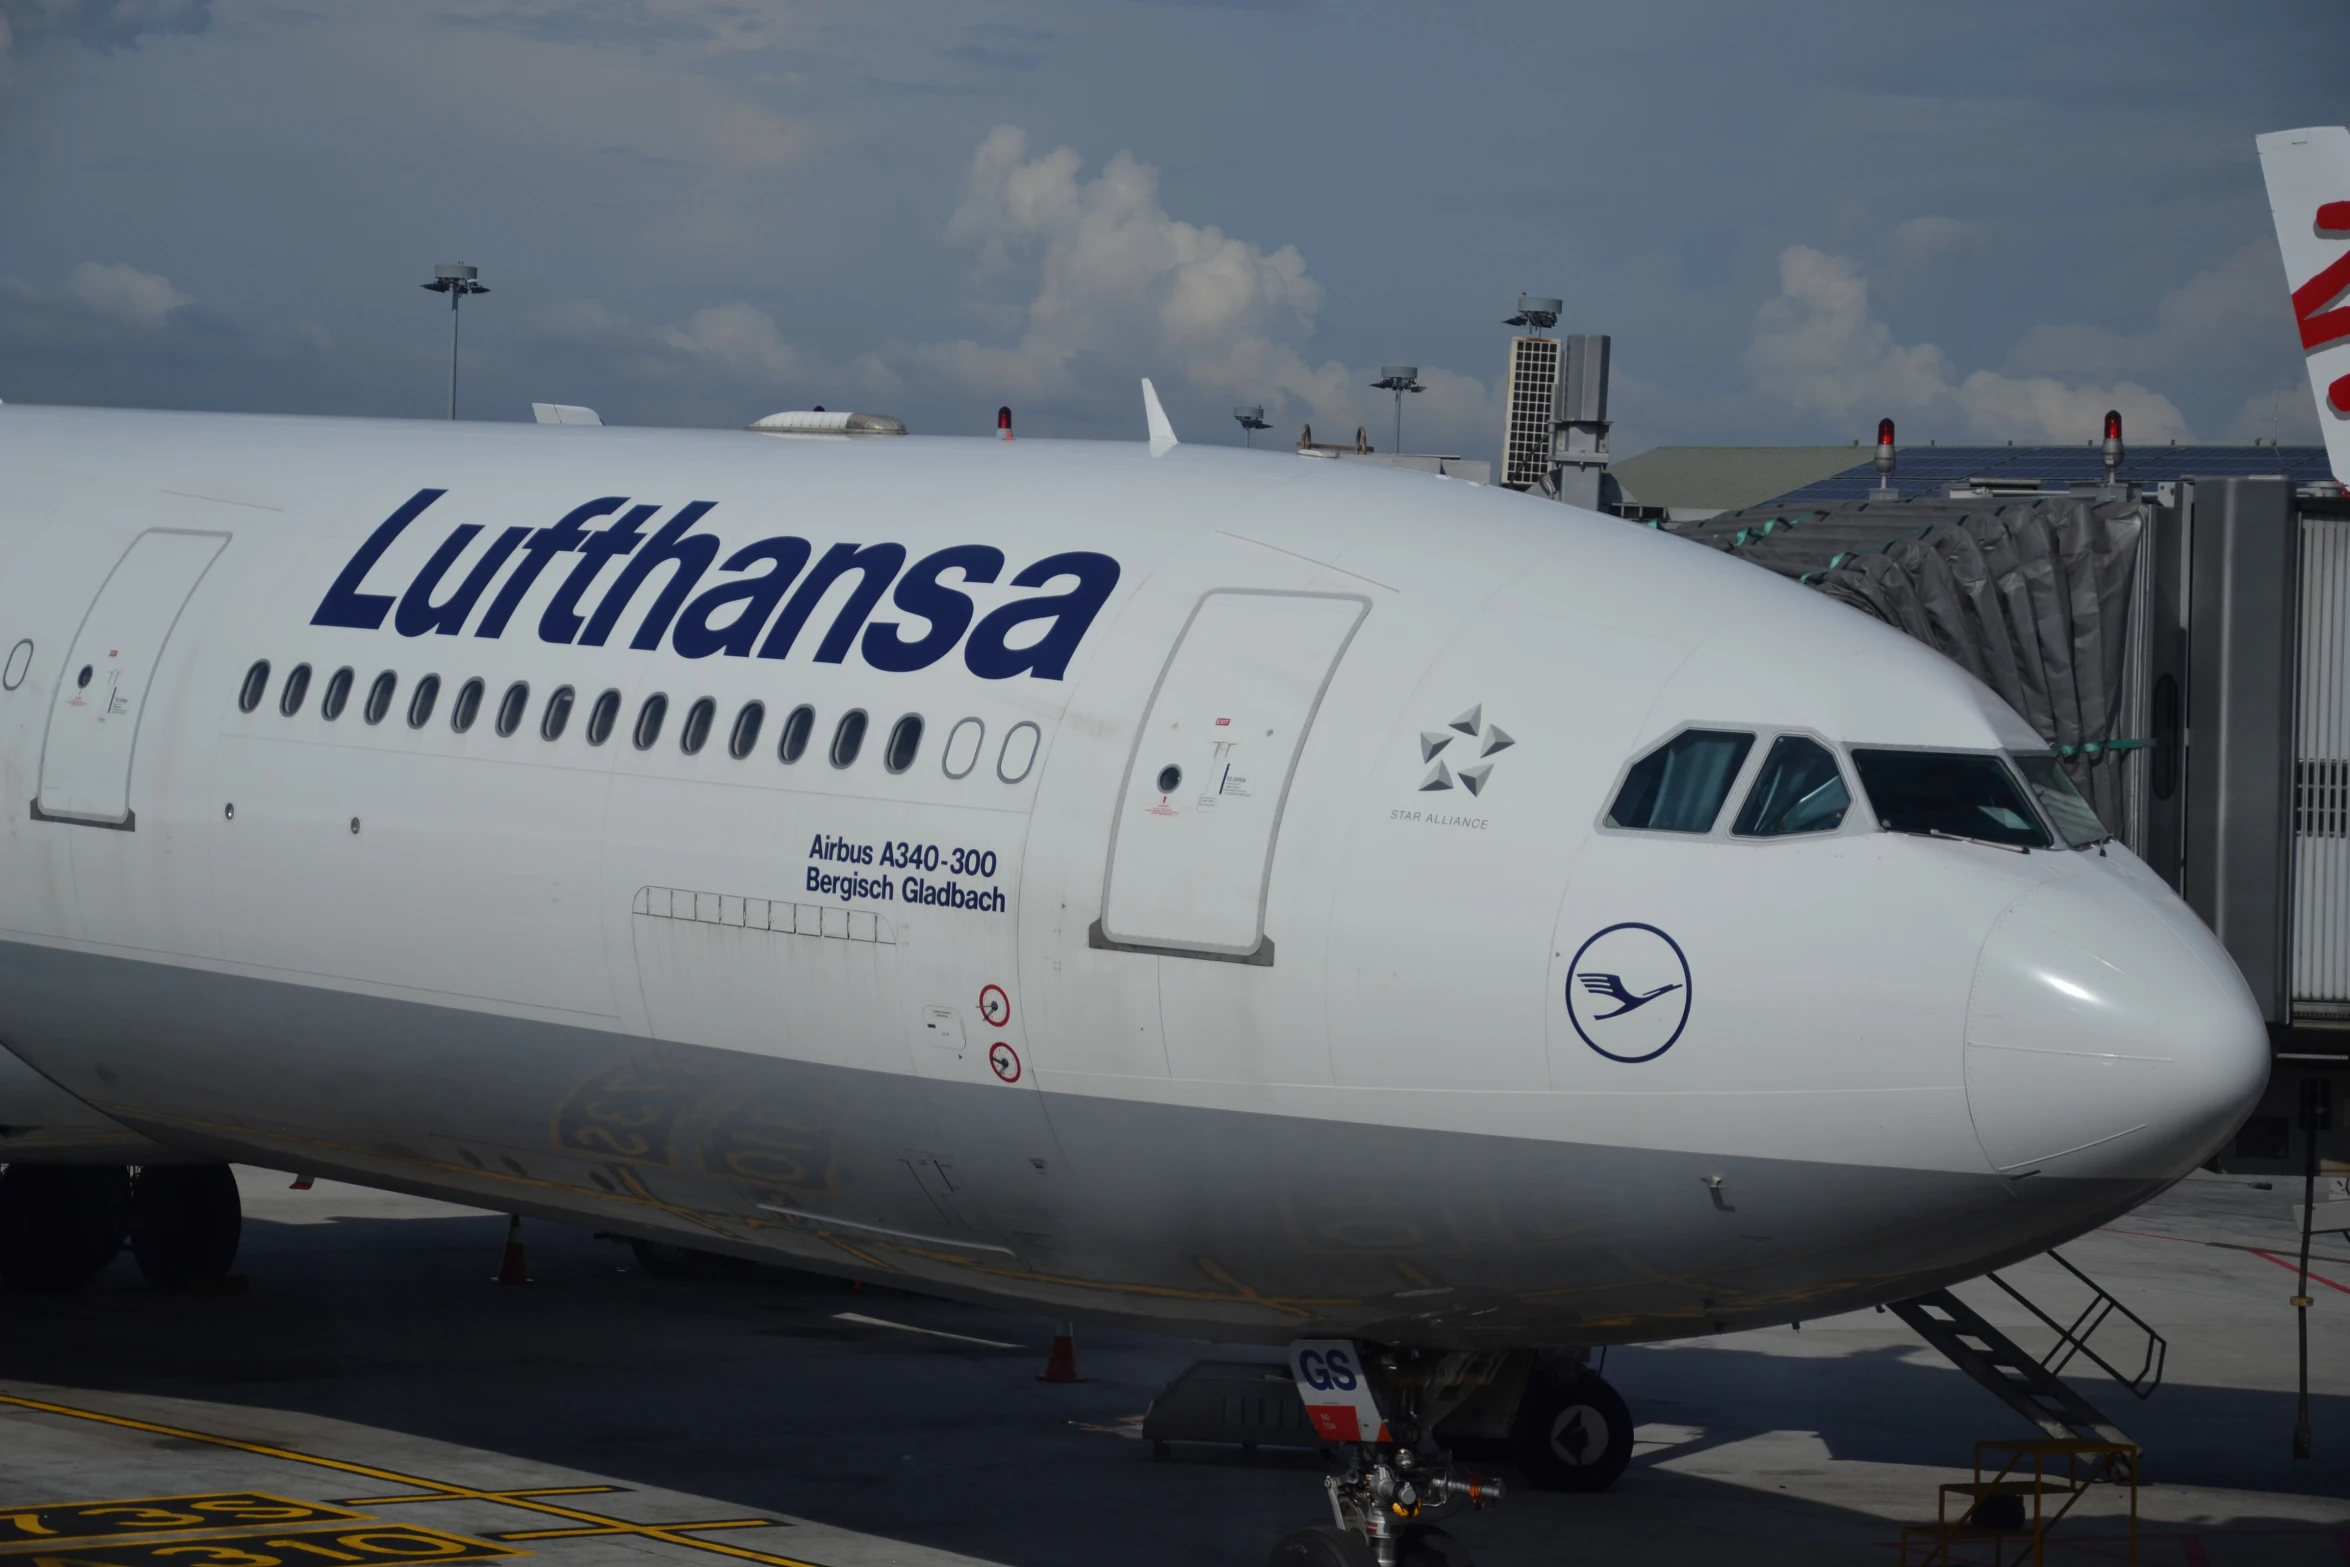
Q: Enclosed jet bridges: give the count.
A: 1